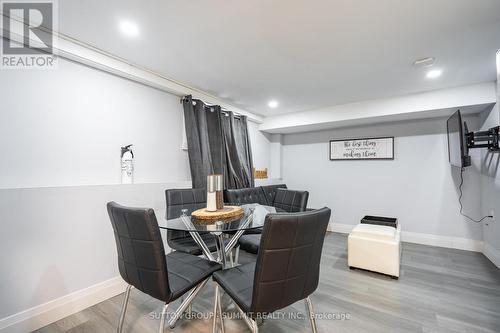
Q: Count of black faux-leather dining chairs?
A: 4